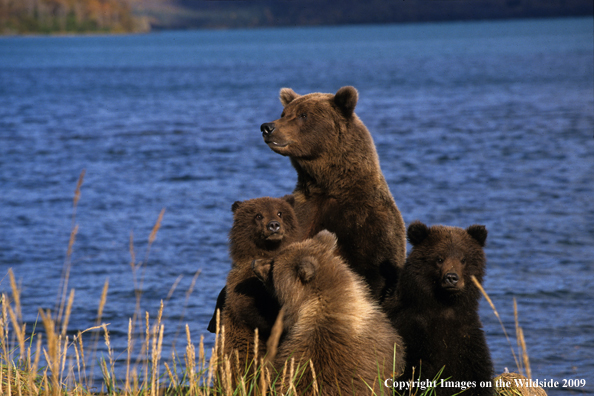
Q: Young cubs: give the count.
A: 3